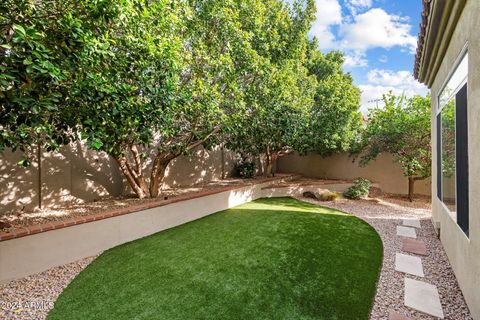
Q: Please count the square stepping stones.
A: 6